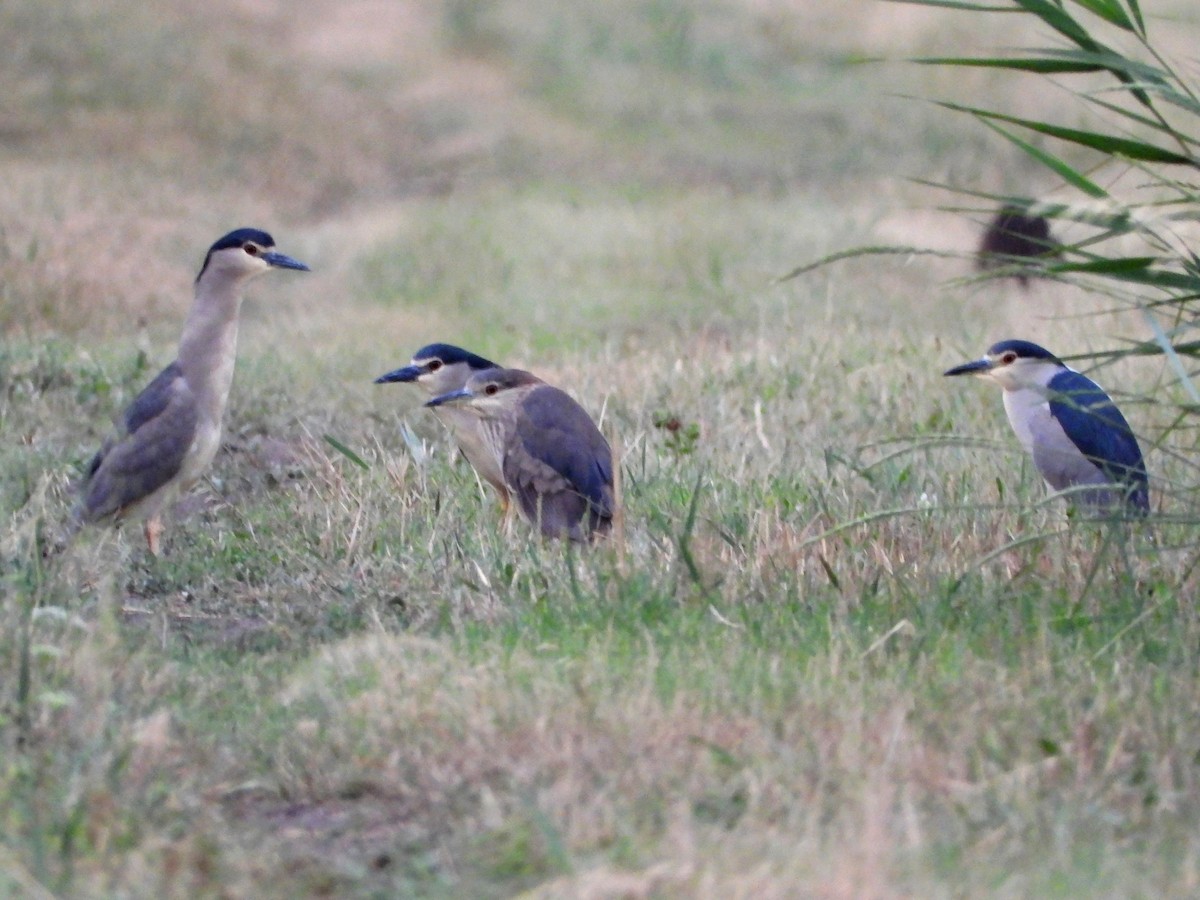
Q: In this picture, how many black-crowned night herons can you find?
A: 4